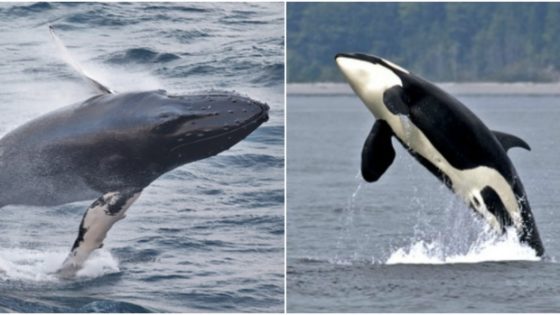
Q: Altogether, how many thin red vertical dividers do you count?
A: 0